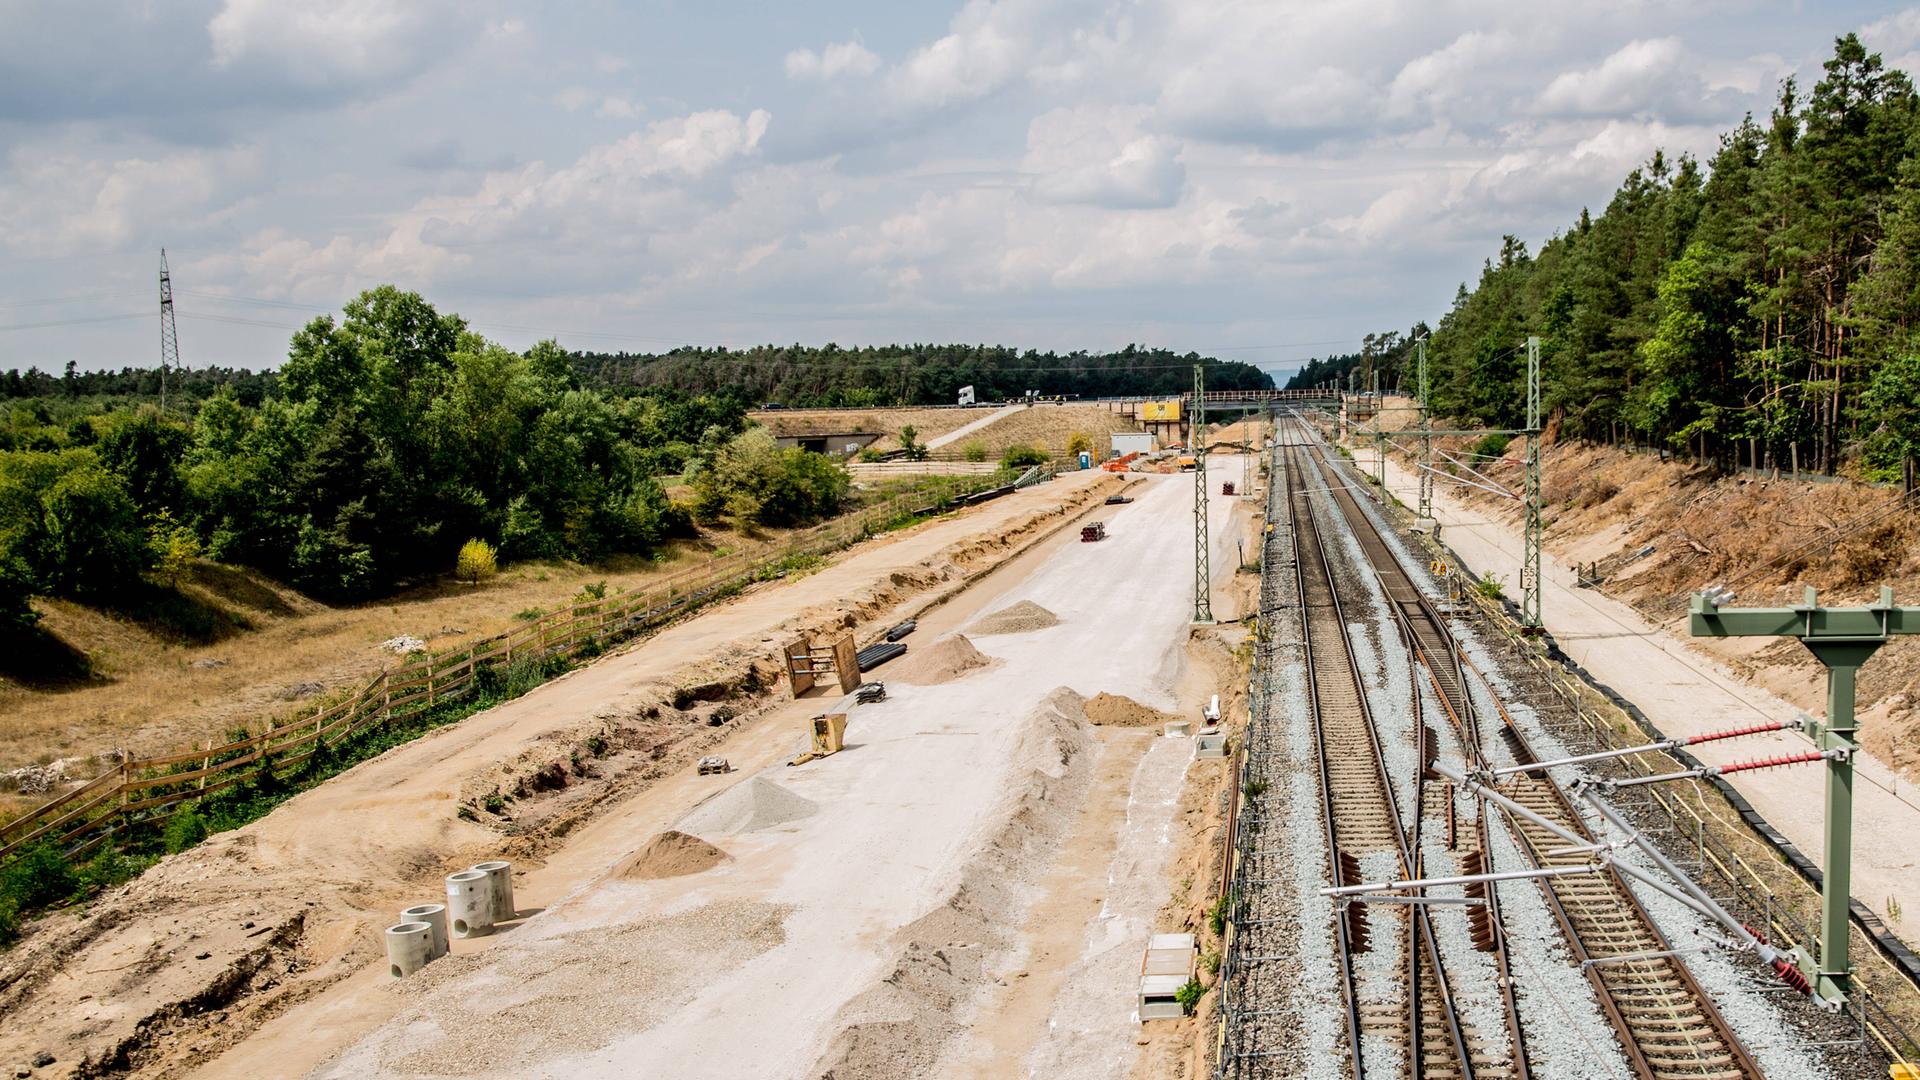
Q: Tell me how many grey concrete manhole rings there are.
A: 4